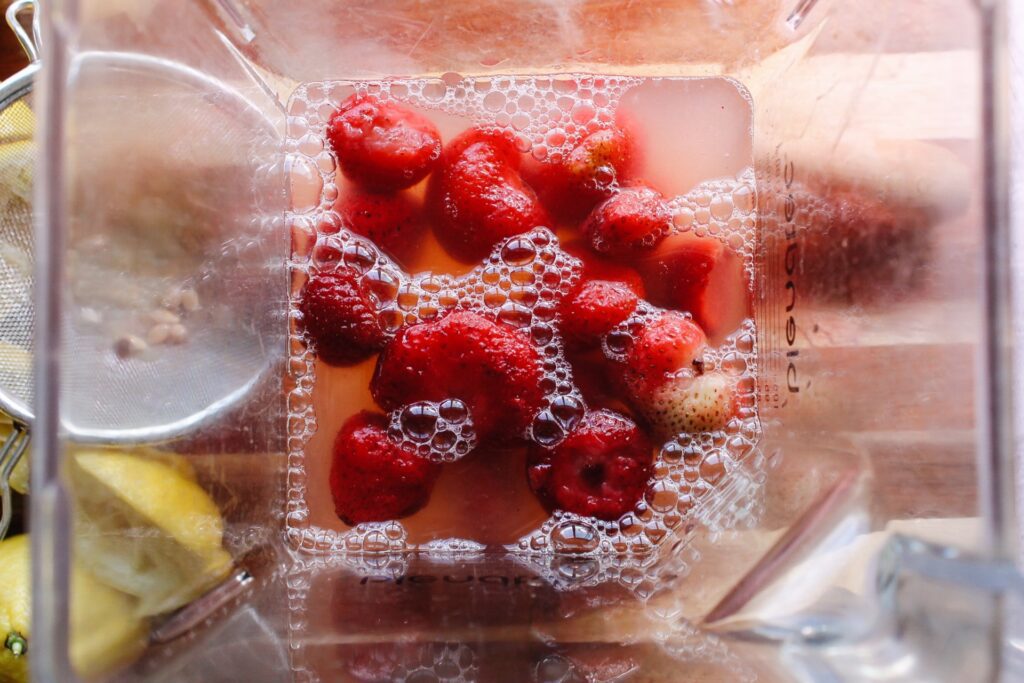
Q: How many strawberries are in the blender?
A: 12